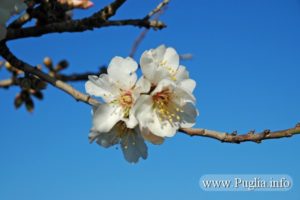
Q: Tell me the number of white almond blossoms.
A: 4